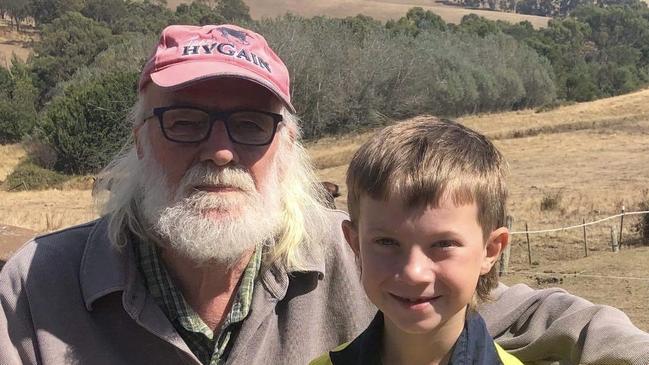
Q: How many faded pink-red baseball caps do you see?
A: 1